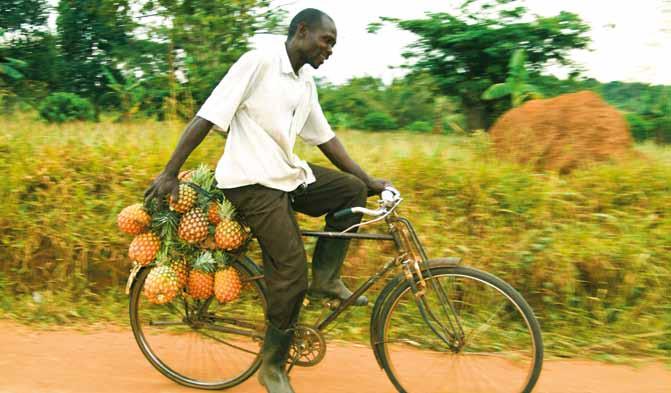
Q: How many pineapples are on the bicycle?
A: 11